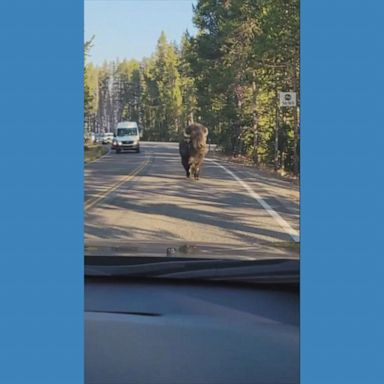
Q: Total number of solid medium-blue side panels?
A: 2